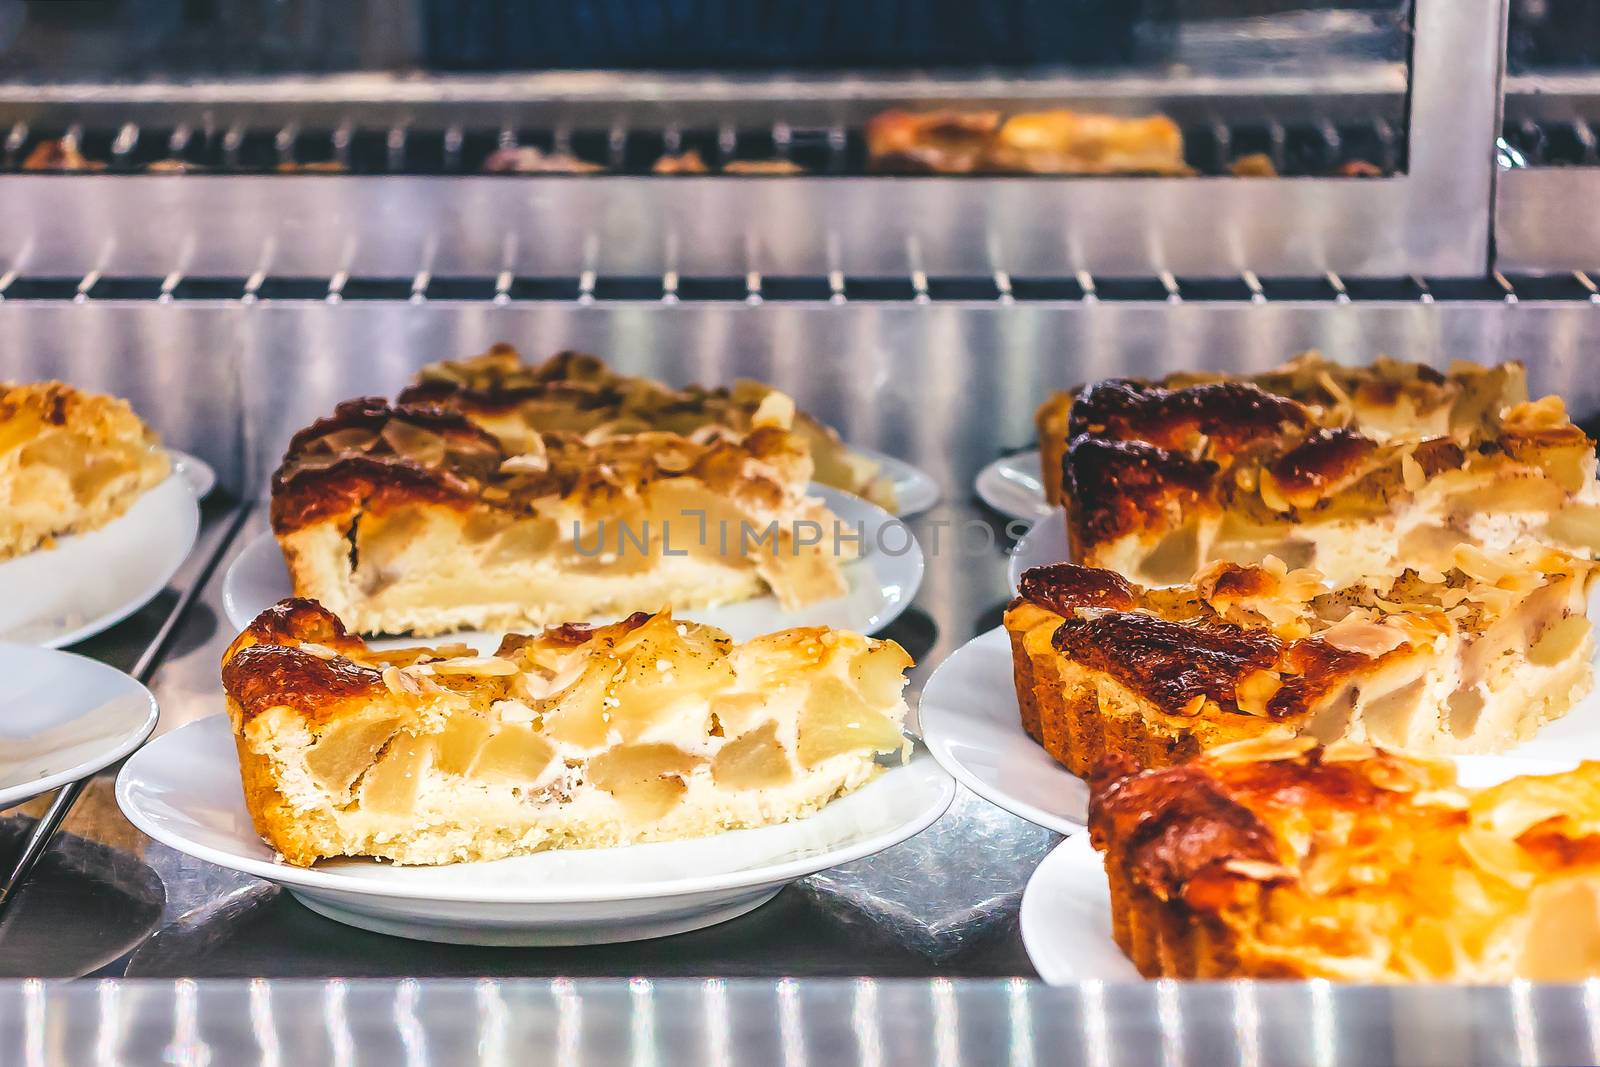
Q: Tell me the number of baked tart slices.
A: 8